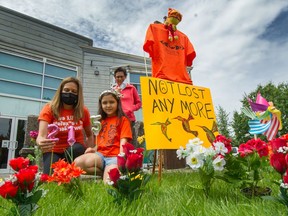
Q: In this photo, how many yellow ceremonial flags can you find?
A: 0